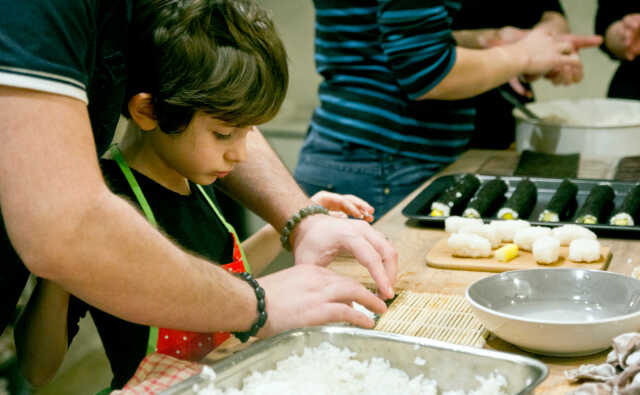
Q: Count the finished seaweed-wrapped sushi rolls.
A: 6